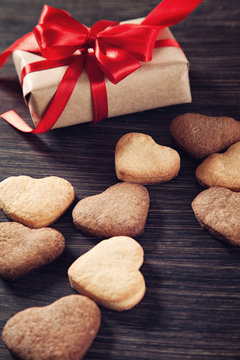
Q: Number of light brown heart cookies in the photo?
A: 4